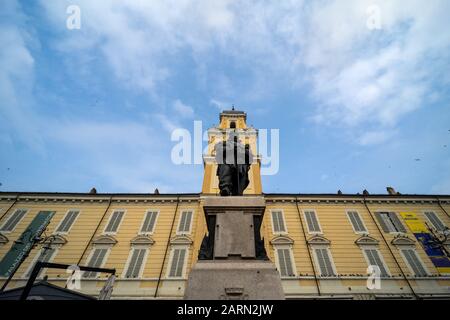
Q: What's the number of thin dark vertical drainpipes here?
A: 6